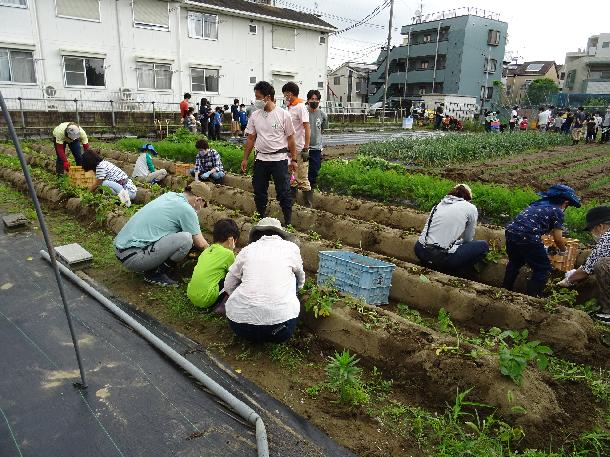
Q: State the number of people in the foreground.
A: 13